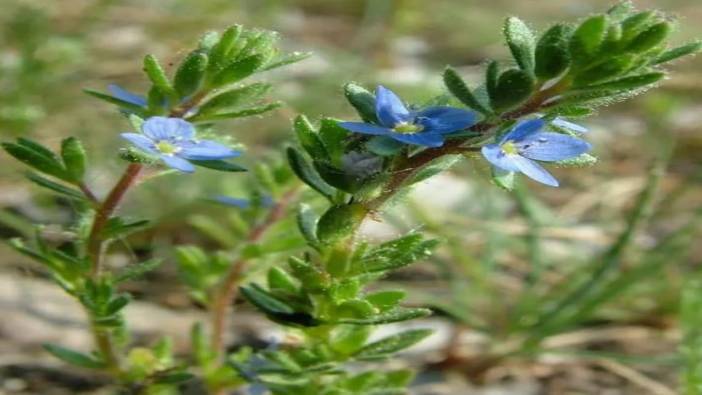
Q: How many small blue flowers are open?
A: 3